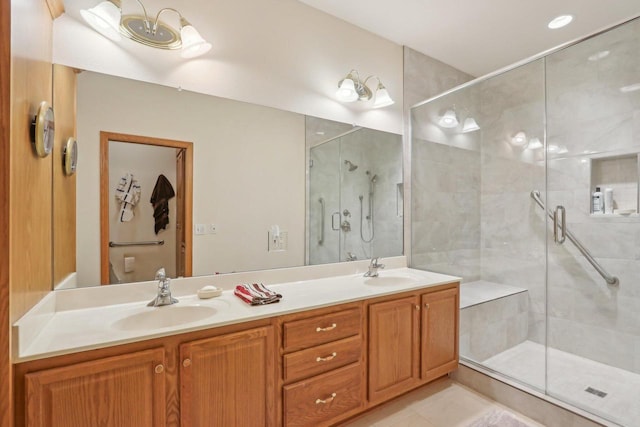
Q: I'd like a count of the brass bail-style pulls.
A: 3